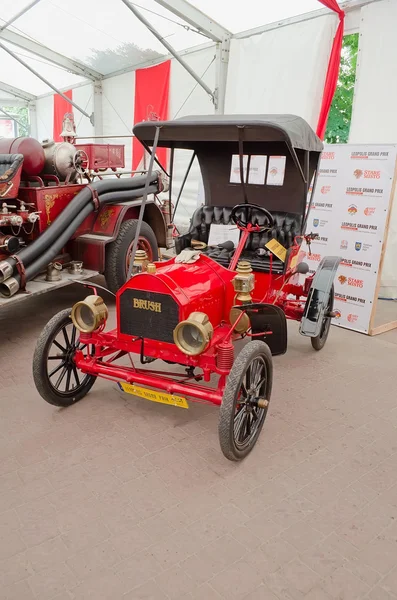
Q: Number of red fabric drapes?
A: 3